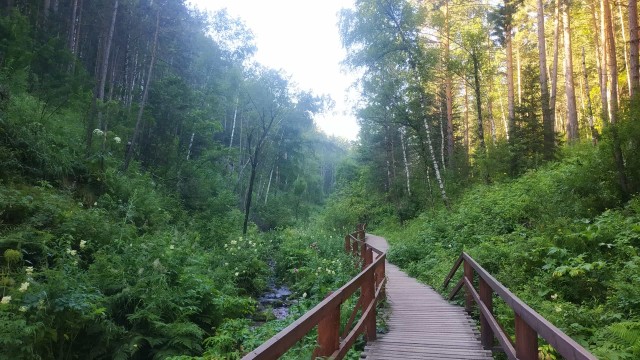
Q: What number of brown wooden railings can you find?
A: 2